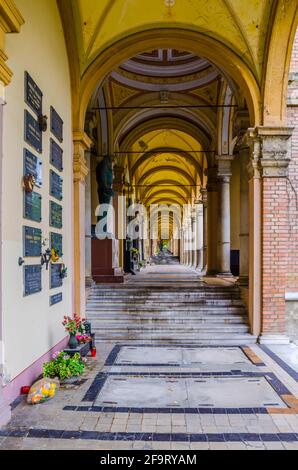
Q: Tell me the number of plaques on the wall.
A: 13